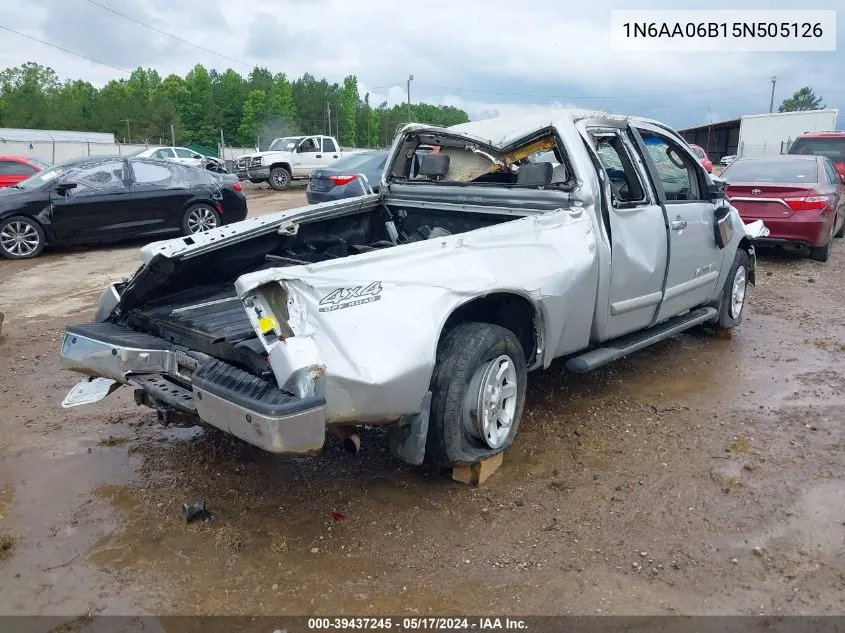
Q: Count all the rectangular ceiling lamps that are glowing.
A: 0